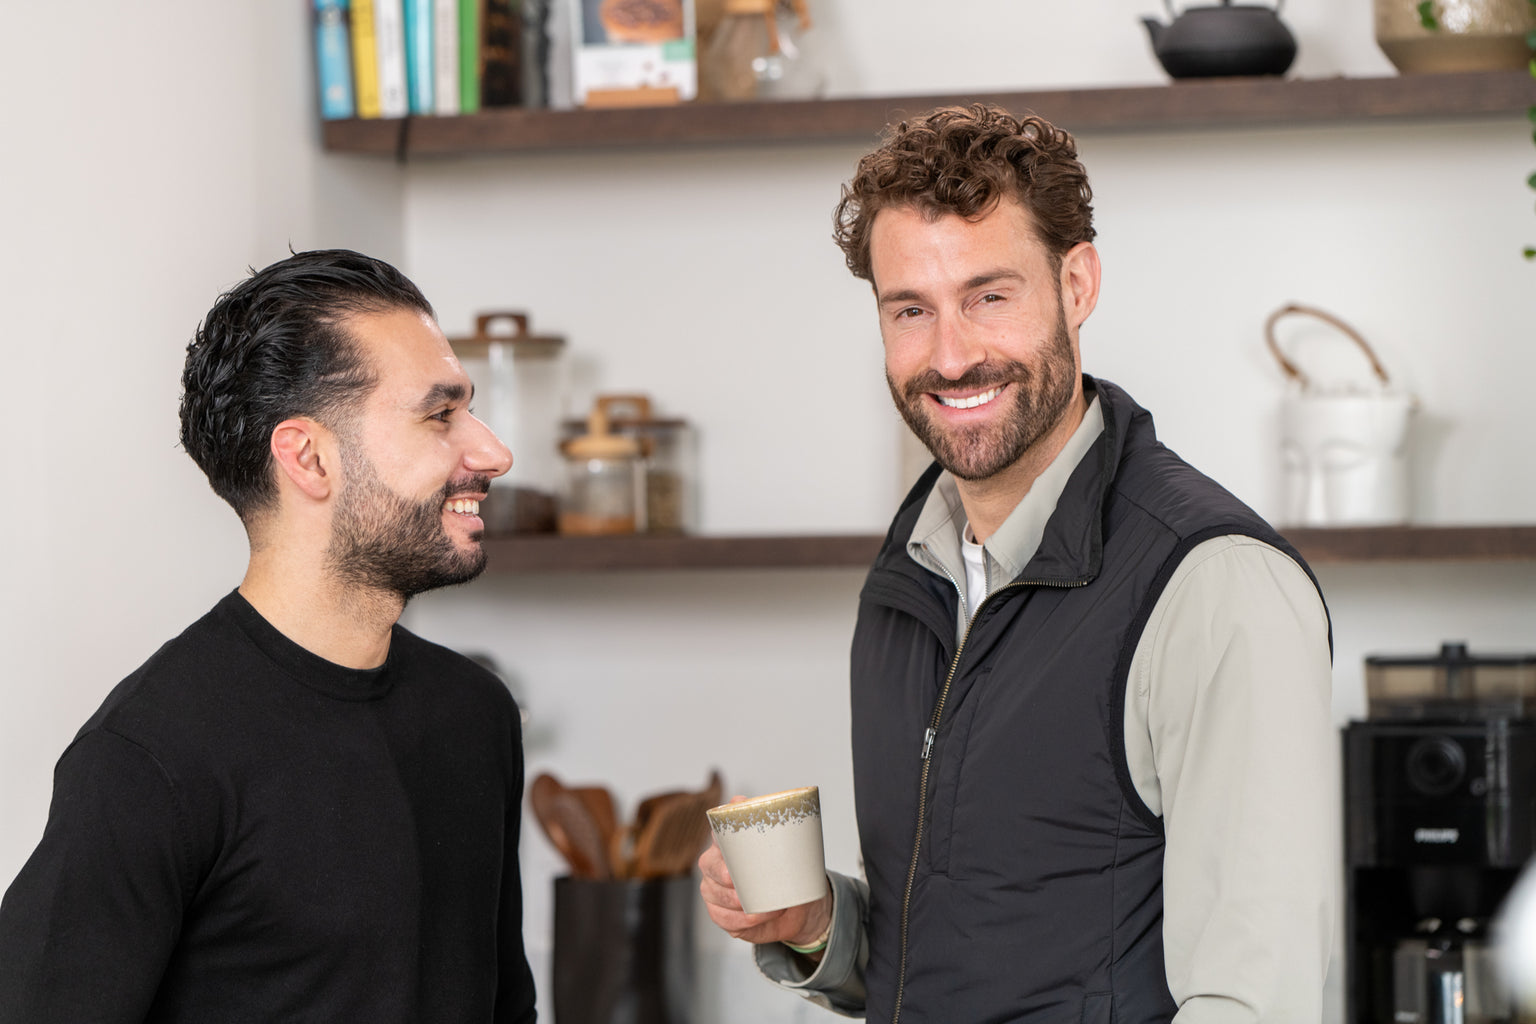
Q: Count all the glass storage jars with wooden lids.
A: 3